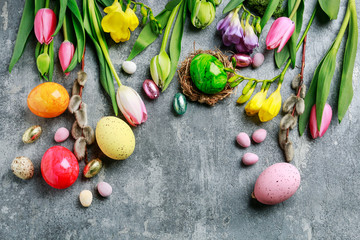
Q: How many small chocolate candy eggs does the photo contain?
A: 13